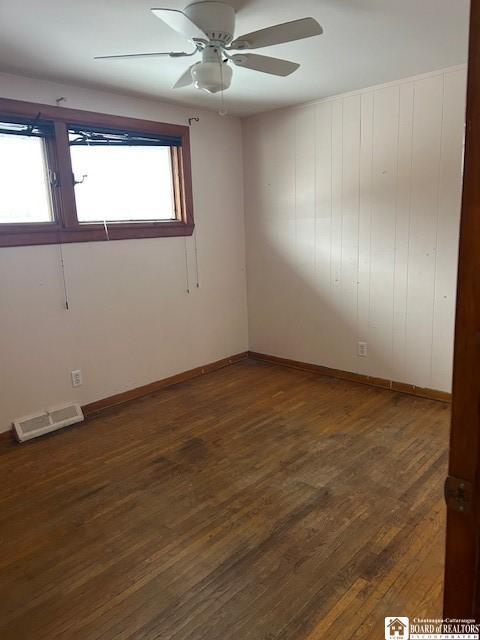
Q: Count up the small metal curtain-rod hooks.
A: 2